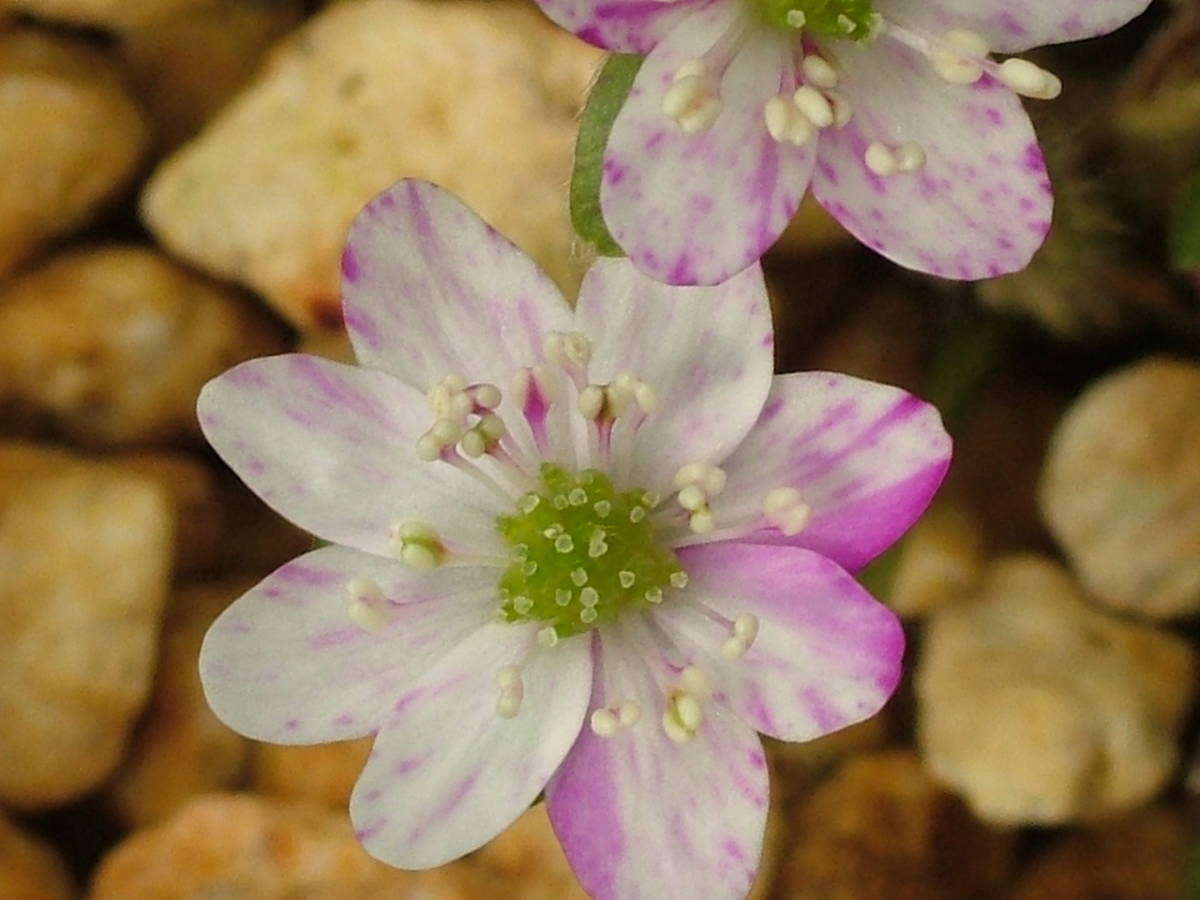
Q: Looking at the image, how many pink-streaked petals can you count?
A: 12